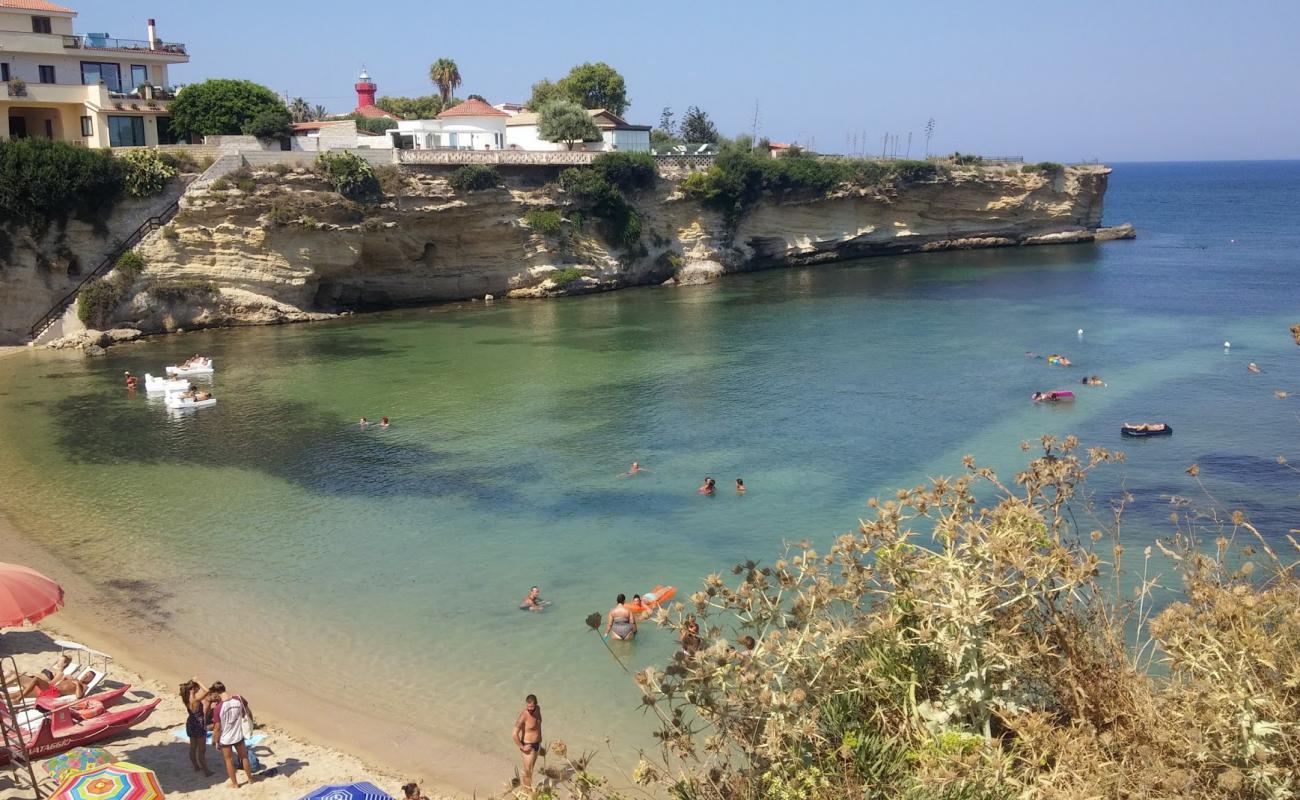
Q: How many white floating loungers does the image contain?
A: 3